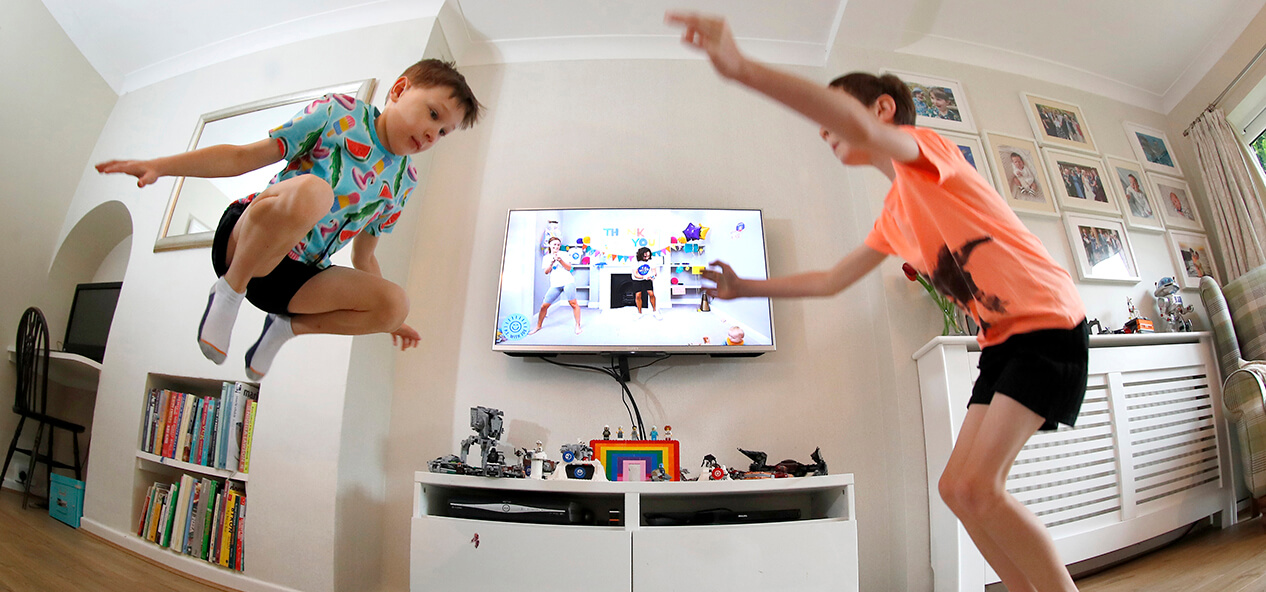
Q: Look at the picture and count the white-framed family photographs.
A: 10